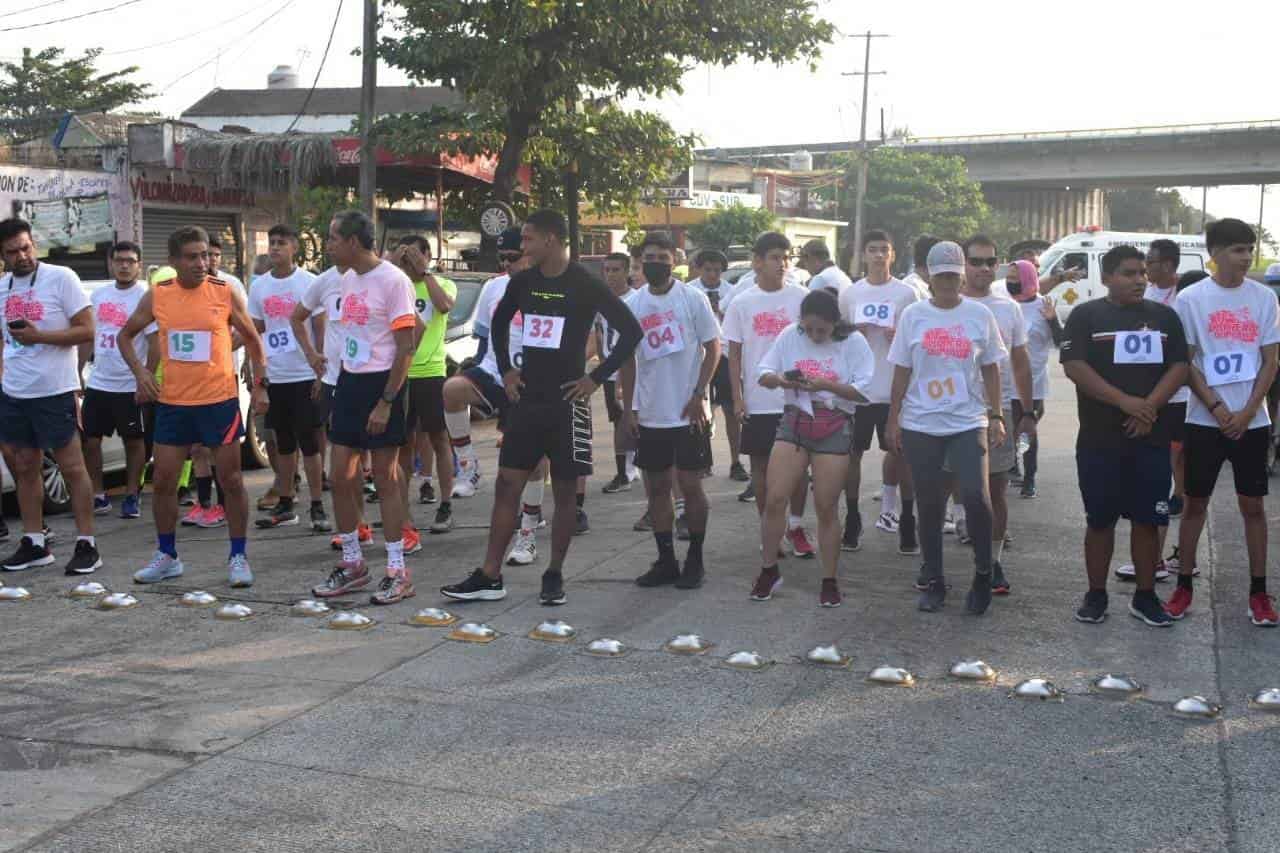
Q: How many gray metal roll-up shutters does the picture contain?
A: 1